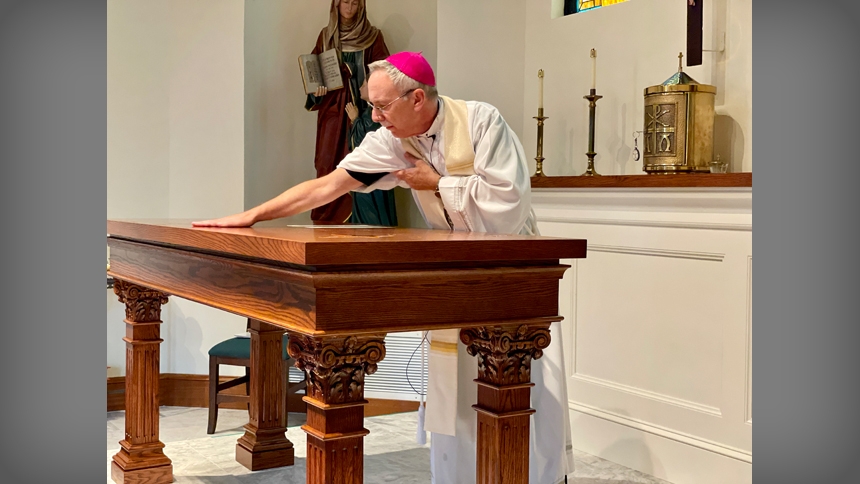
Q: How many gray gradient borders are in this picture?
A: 2